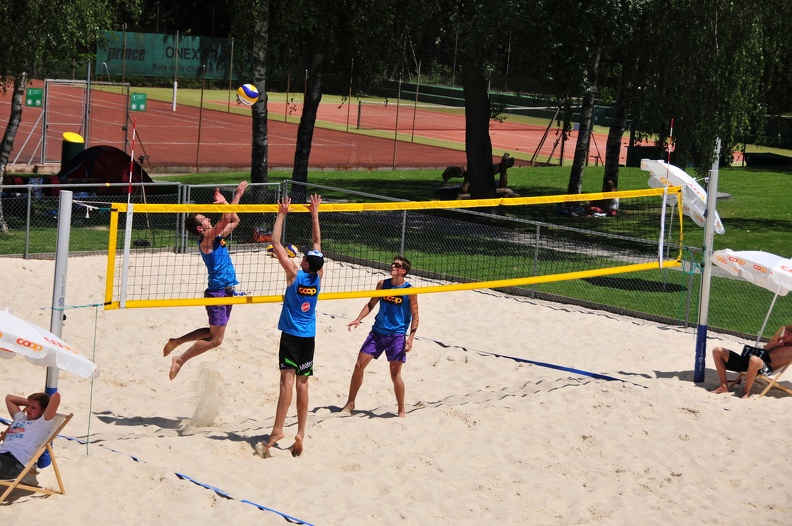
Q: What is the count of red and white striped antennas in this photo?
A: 2